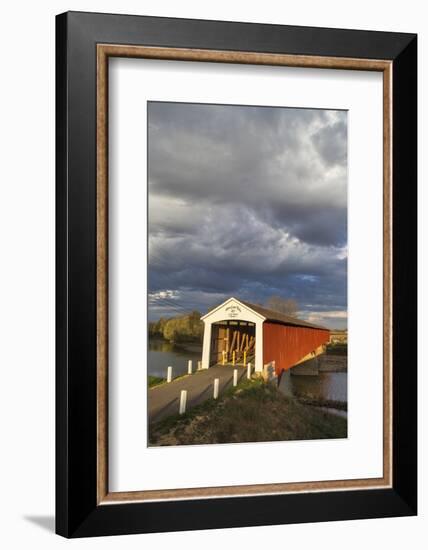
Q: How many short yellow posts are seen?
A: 3